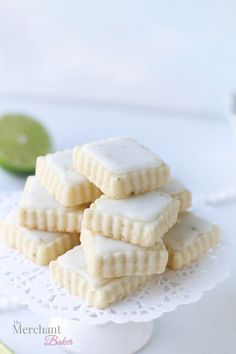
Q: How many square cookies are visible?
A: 9